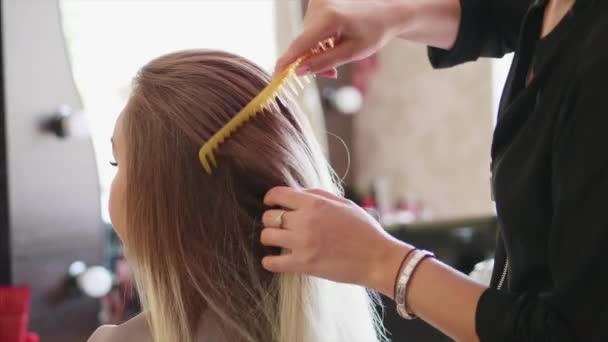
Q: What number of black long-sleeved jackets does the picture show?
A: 1